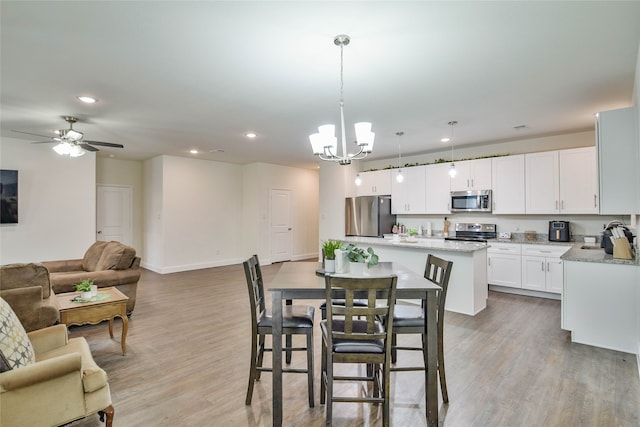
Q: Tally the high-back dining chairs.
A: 4